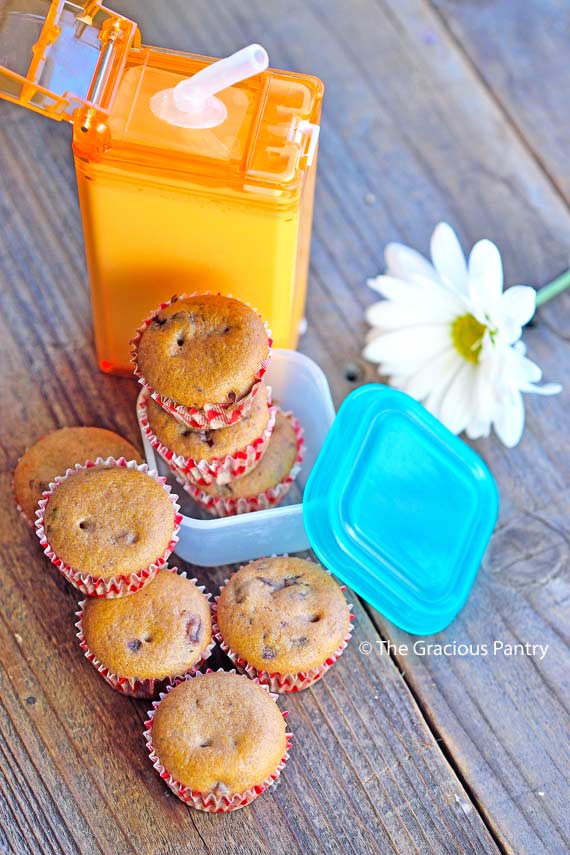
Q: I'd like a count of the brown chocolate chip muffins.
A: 8